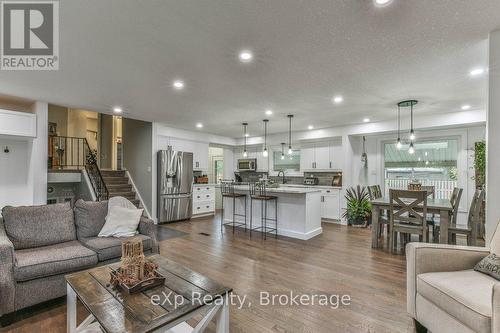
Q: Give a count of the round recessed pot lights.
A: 12